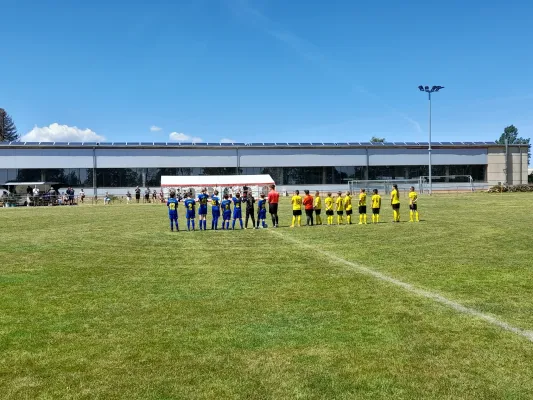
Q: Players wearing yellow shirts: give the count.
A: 9